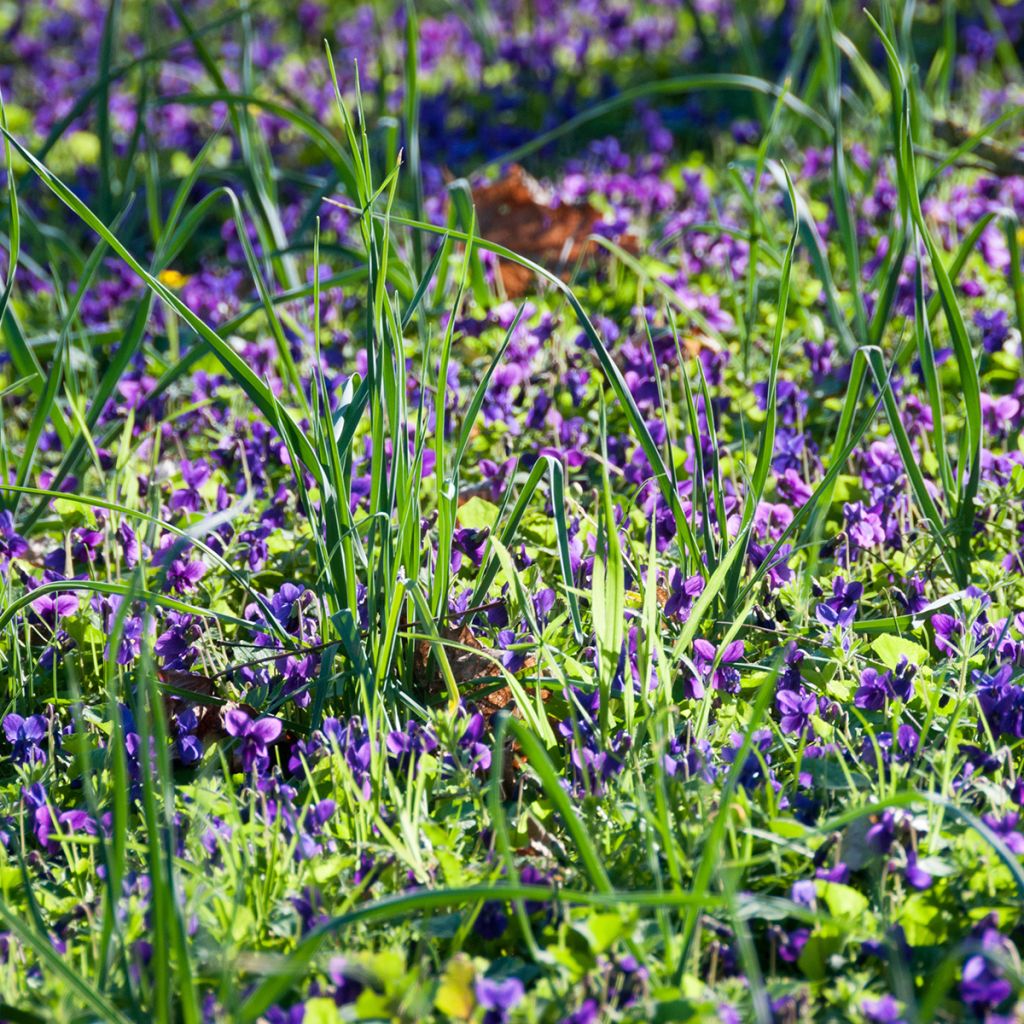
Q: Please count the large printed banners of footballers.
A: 0